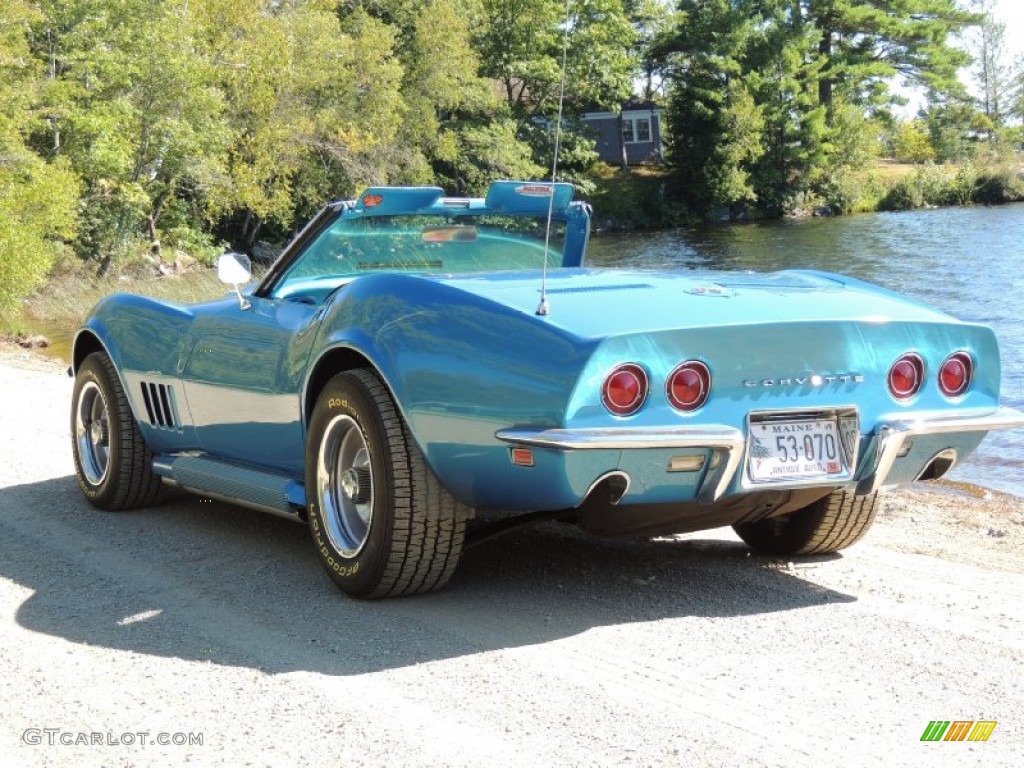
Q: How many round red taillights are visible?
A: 4